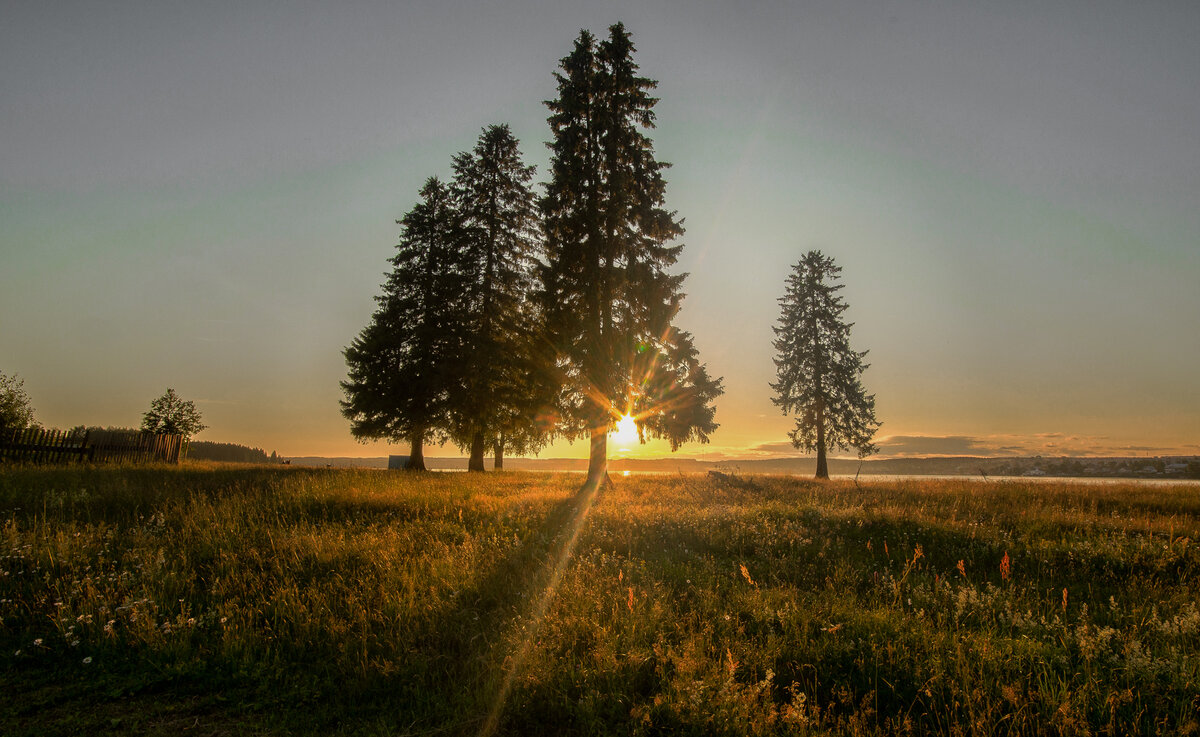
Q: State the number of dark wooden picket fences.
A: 1